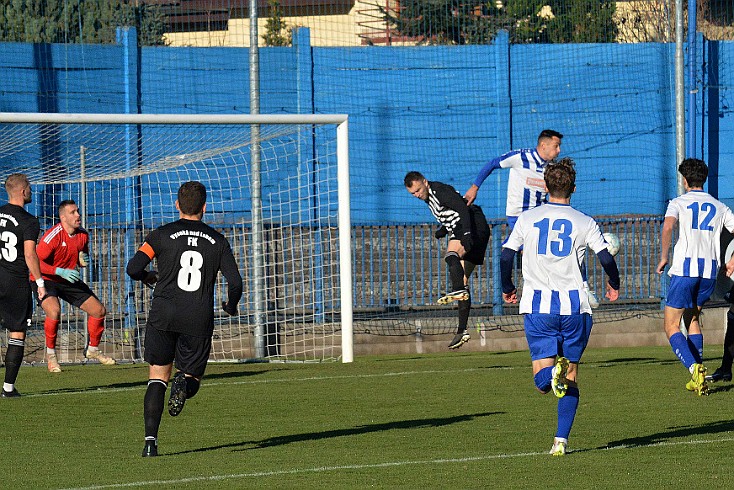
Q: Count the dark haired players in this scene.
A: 6